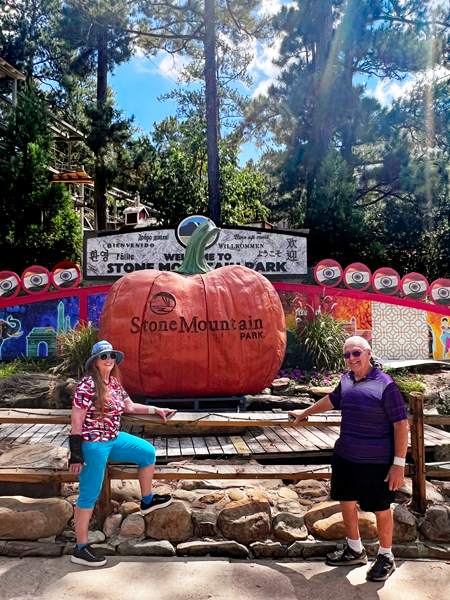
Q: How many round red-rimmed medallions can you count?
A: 8